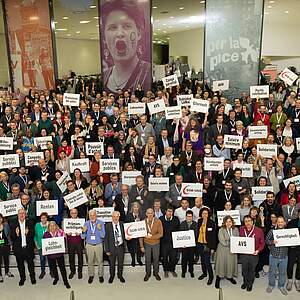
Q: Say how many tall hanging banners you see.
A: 3